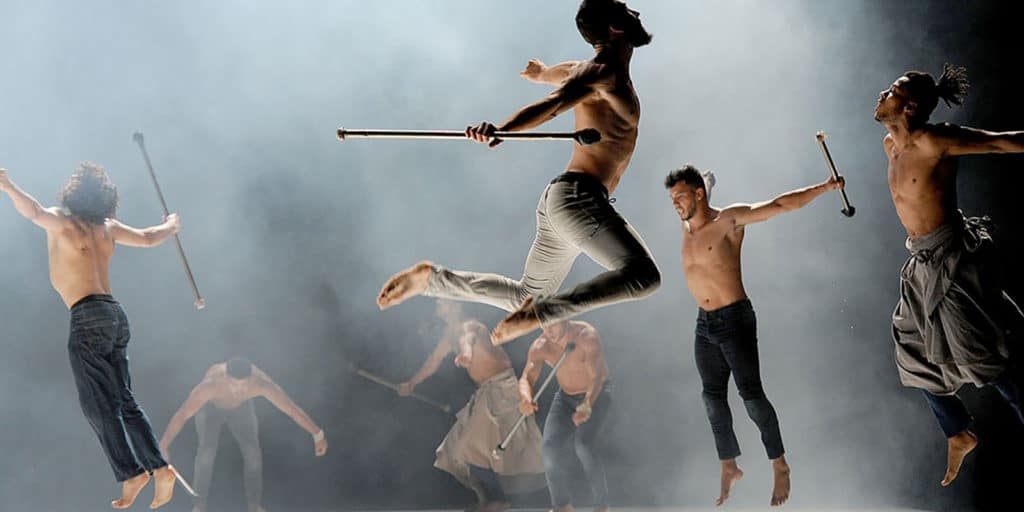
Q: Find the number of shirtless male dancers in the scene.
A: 7